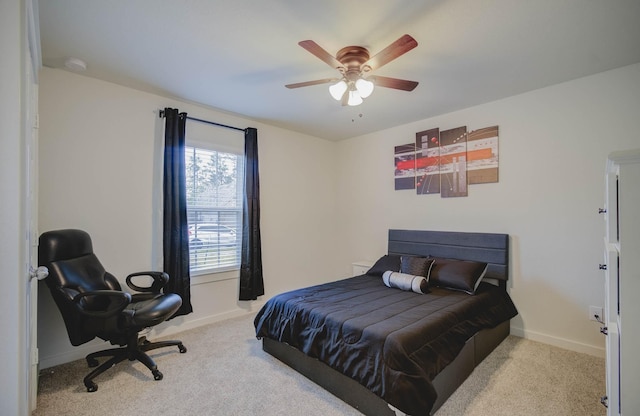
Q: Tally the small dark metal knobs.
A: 4